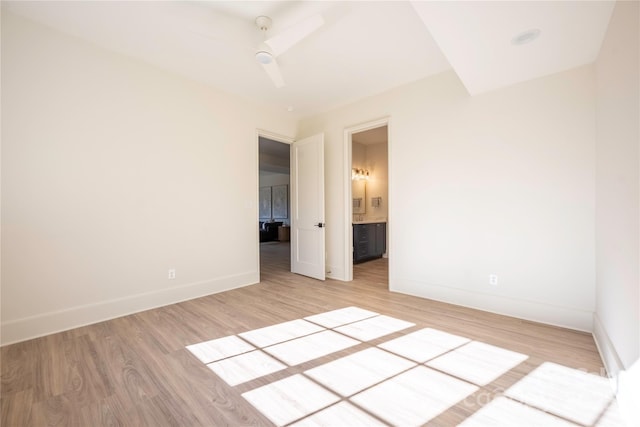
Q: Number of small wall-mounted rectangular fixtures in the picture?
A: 2